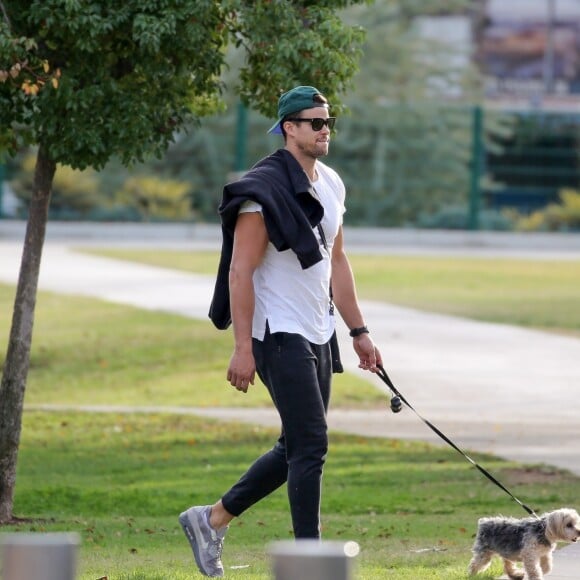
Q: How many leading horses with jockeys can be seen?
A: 0